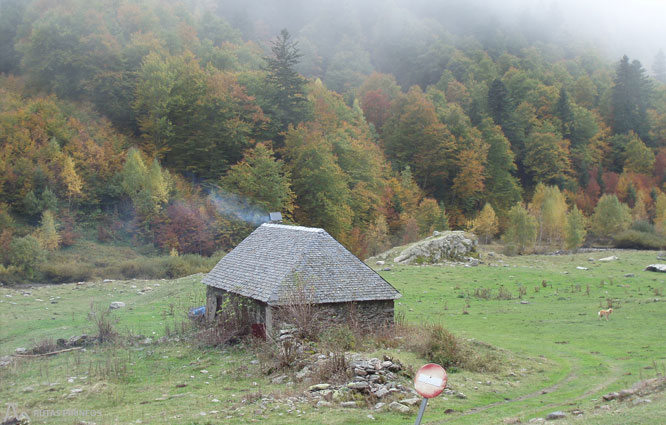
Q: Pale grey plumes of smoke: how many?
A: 1